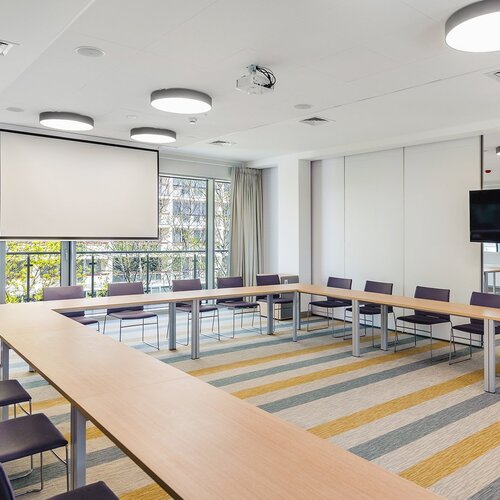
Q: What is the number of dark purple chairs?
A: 12